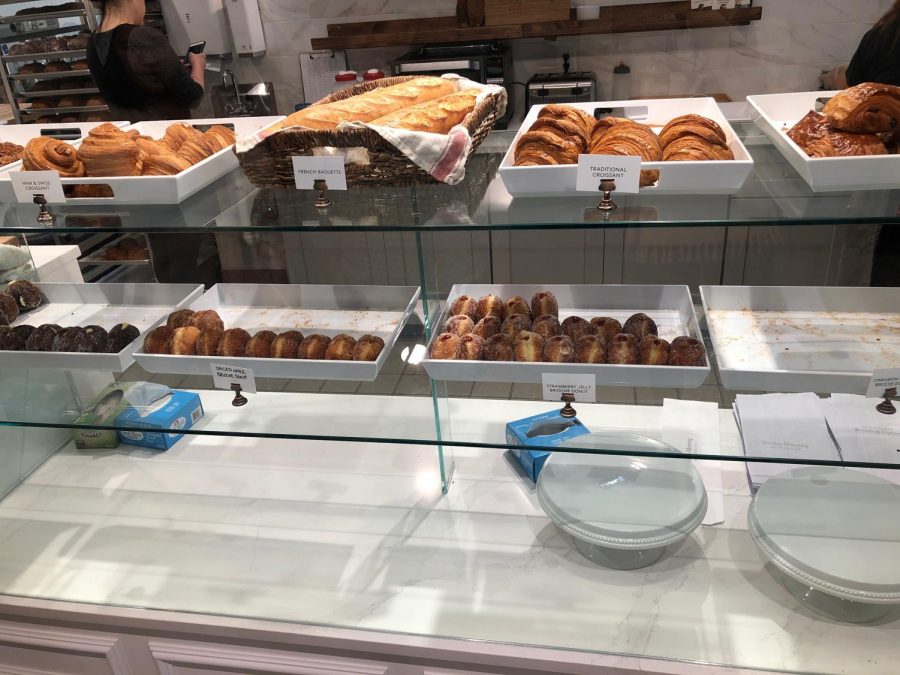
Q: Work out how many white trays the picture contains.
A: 8